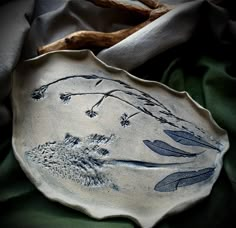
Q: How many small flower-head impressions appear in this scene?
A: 4